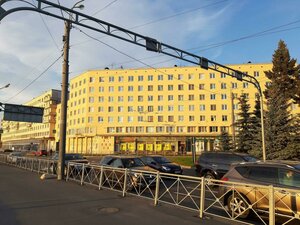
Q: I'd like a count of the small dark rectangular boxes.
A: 3